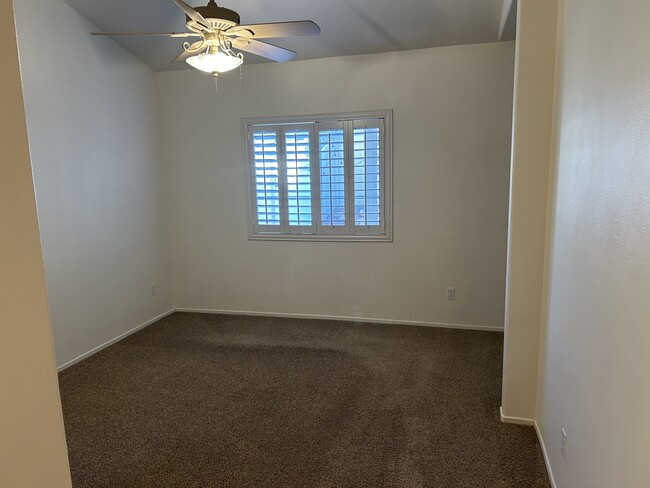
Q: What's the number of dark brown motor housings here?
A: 1